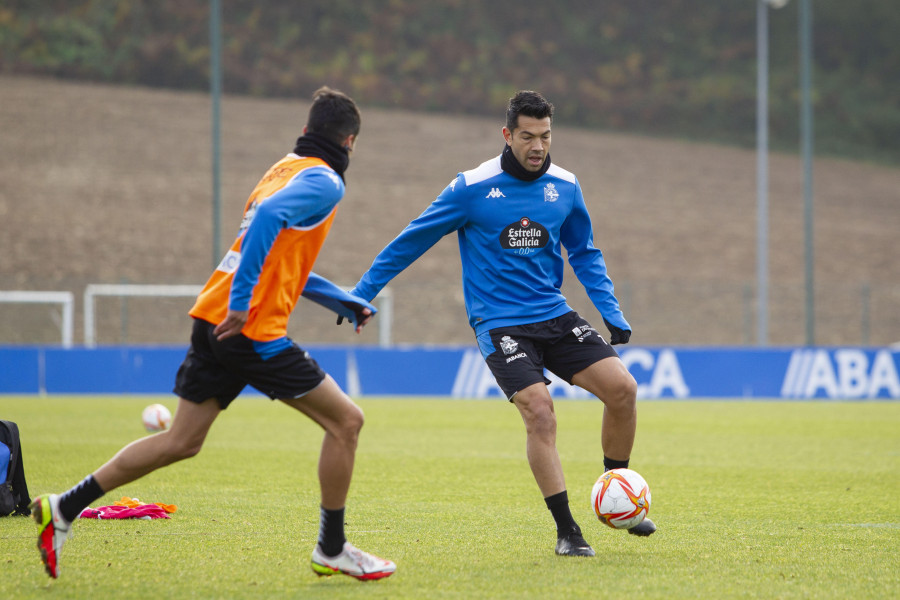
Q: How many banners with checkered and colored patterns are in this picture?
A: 0